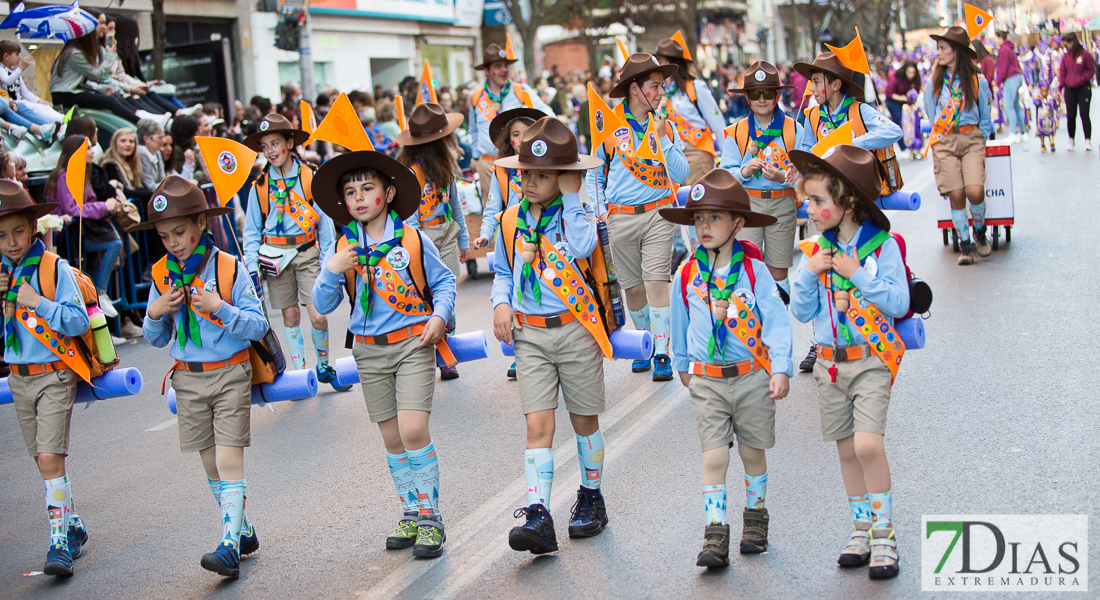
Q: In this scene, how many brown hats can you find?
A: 15